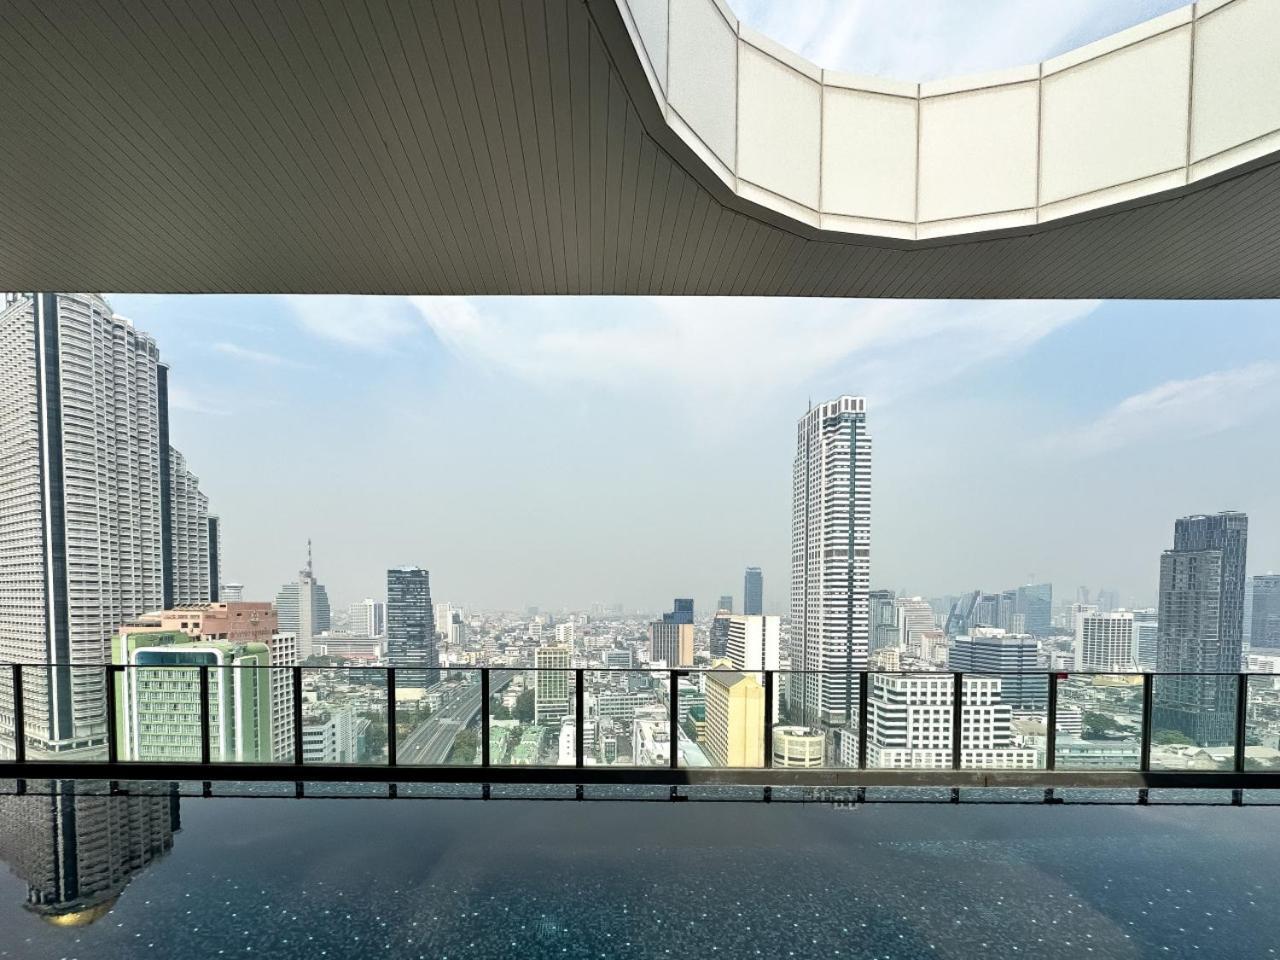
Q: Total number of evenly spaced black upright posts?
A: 14